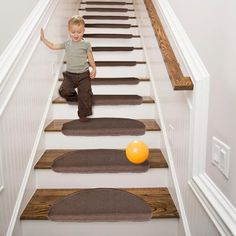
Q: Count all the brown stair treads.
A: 12